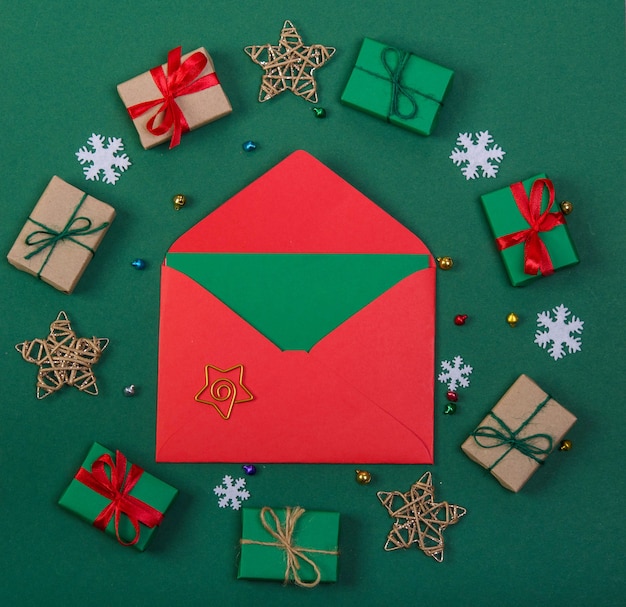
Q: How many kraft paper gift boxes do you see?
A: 3